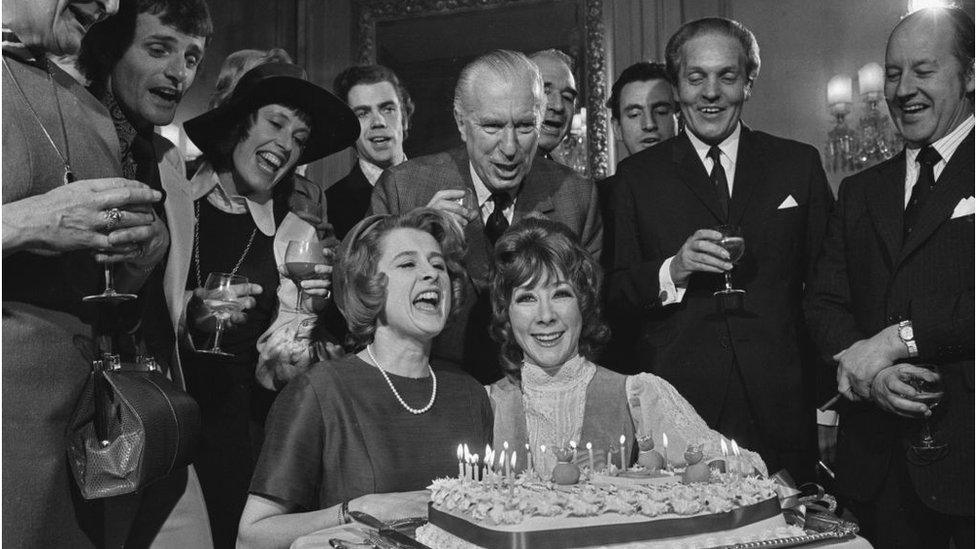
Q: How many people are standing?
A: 10